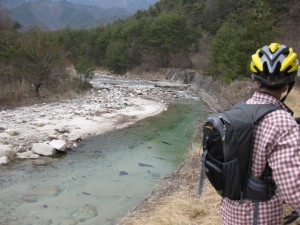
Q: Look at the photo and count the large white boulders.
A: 2